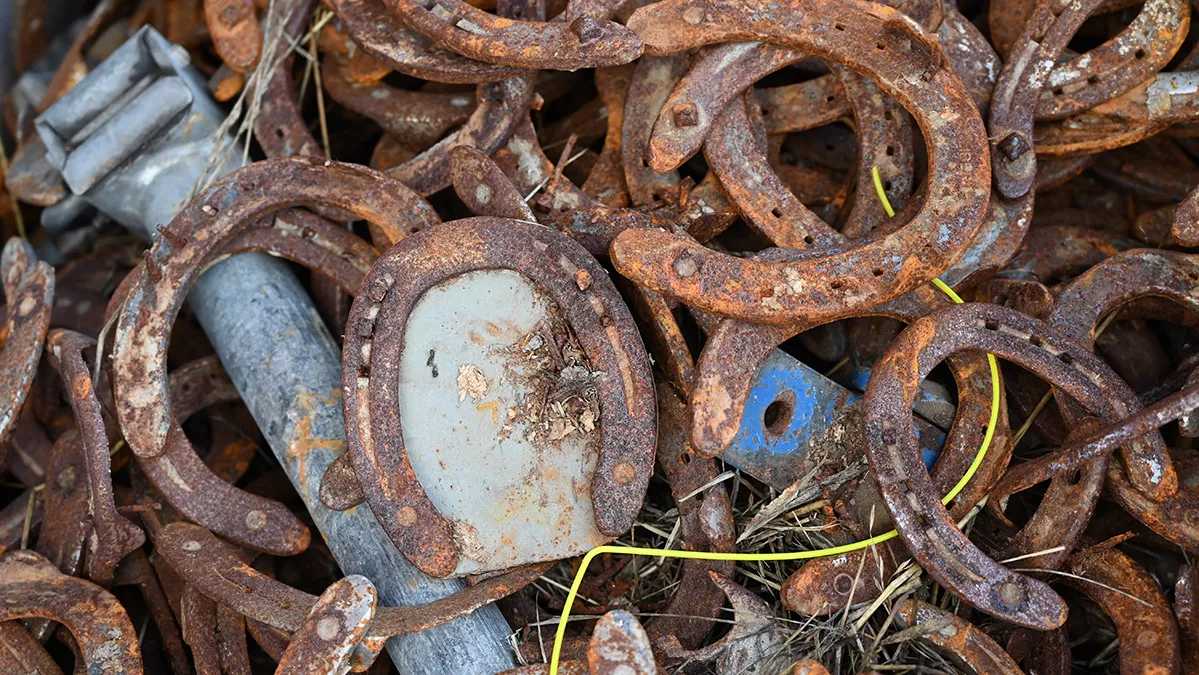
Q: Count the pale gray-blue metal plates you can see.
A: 1